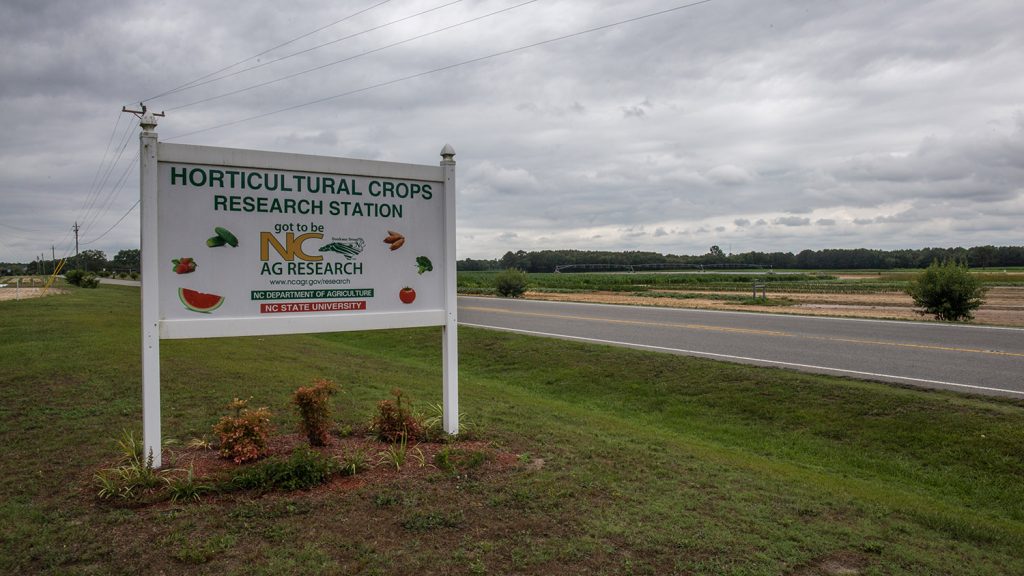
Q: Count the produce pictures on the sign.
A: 6